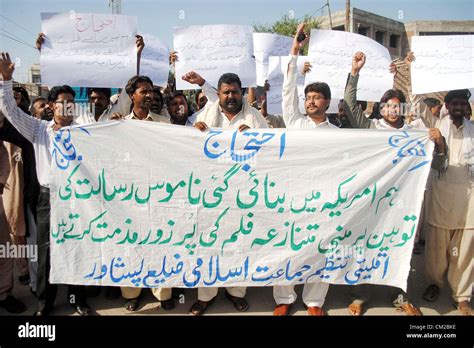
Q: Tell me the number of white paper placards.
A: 7